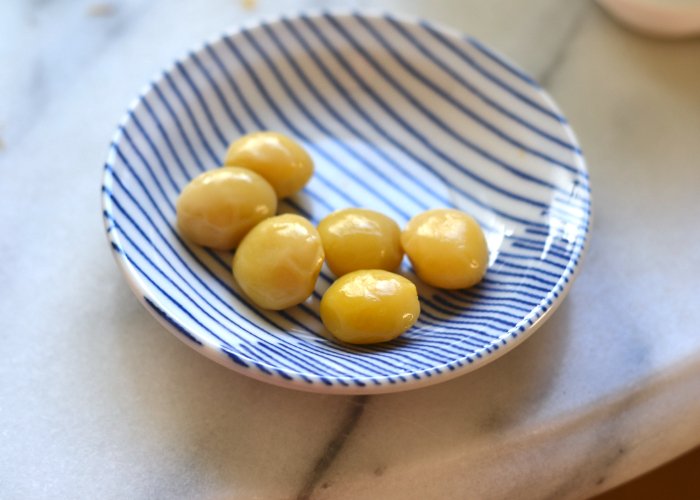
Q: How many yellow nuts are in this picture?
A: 6